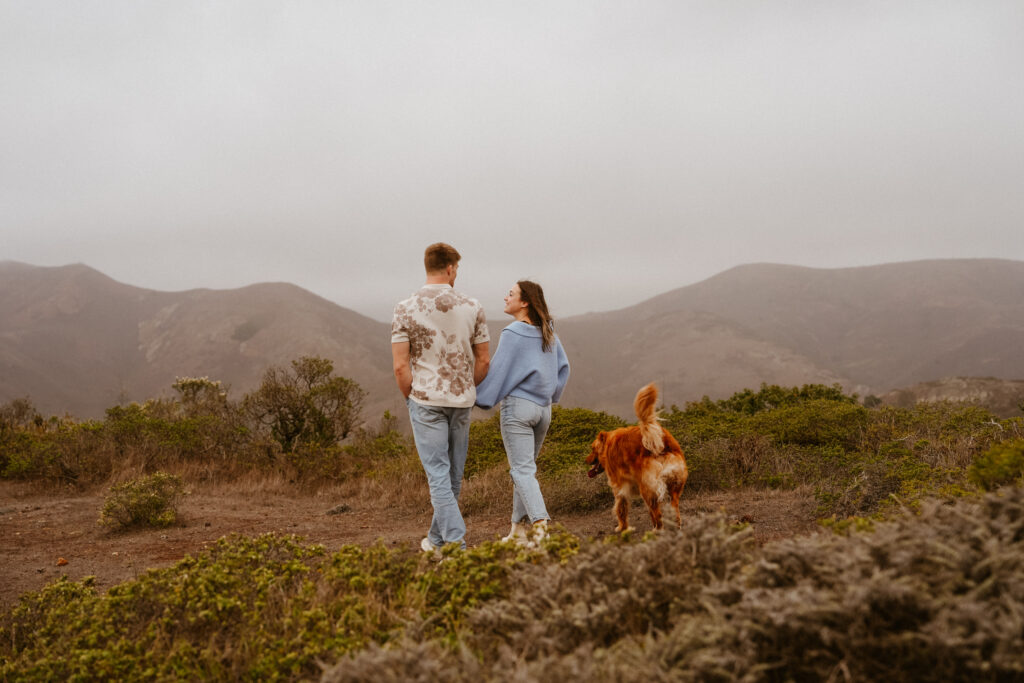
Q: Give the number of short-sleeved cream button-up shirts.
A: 1